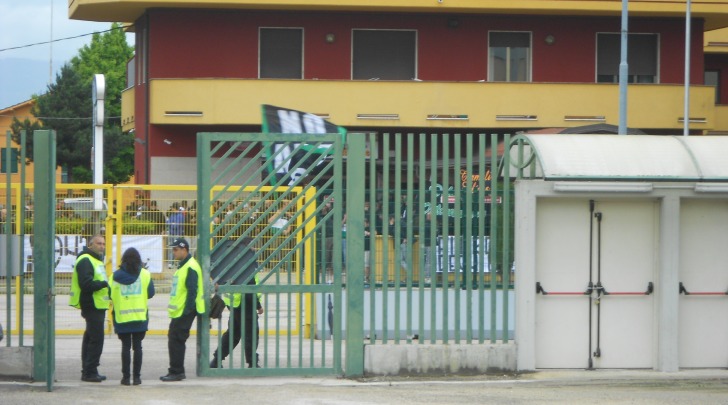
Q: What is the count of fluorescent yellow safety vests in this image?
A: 4